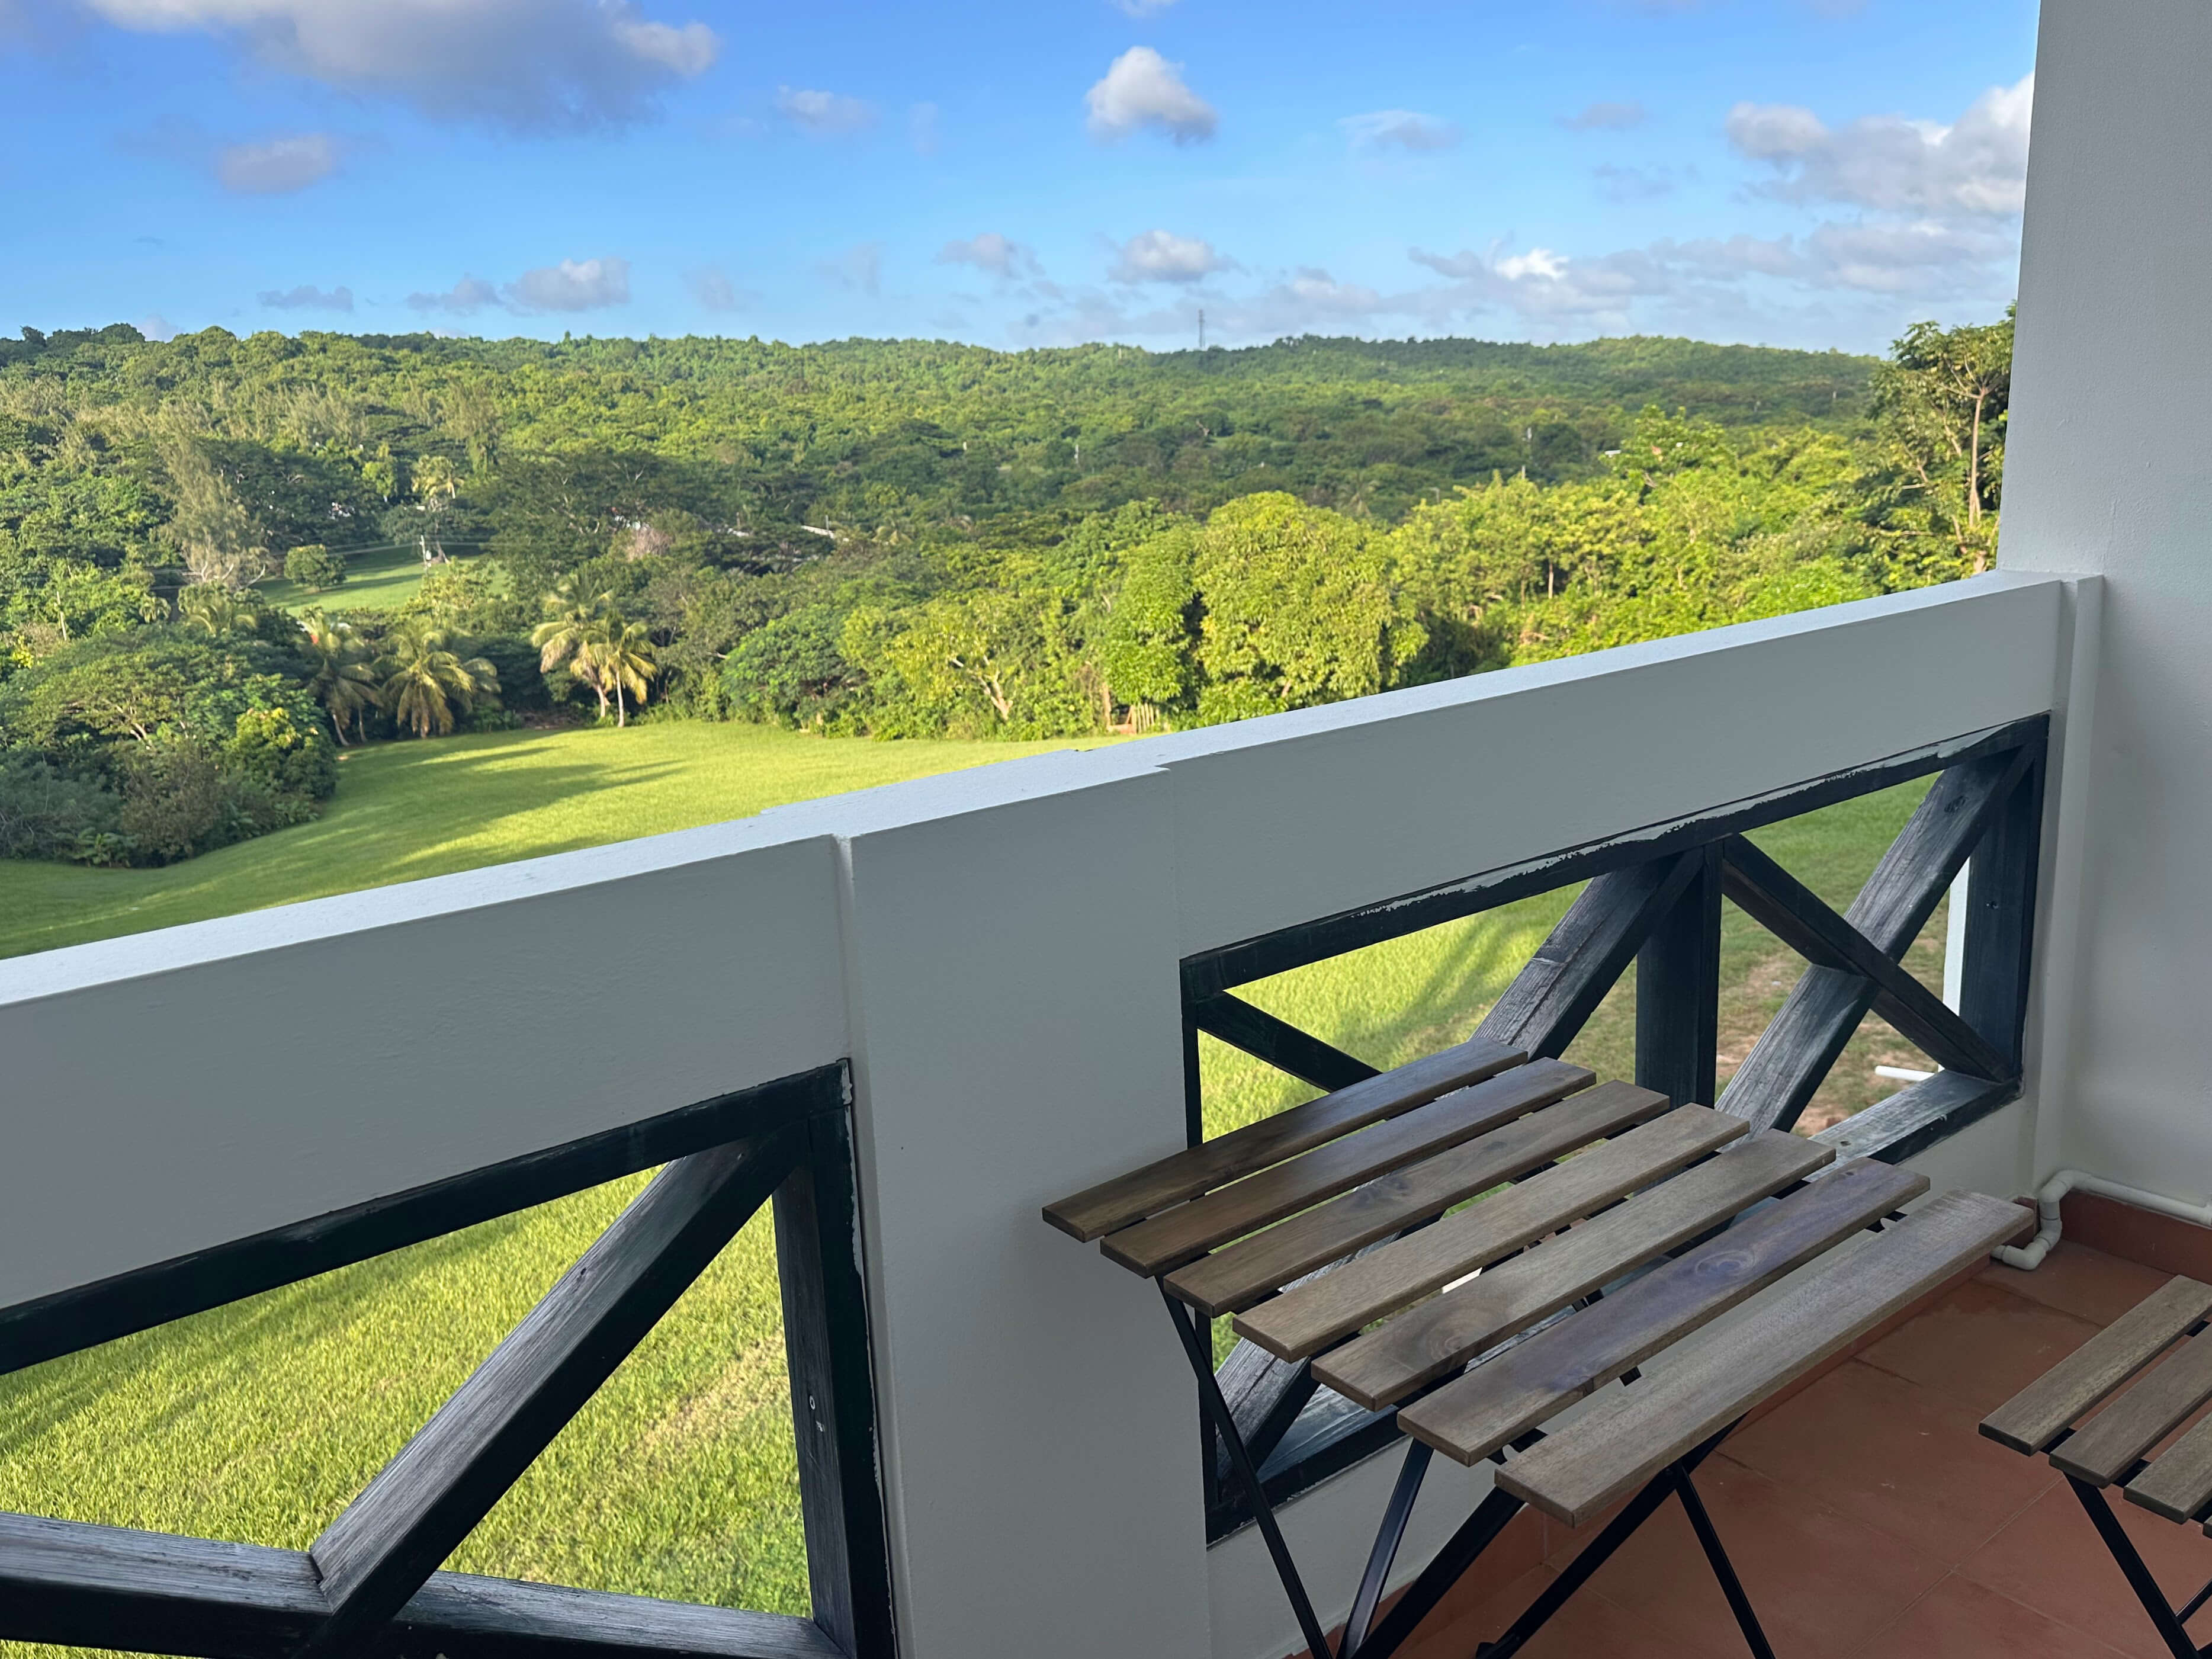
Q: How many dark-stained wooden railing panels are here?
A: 2